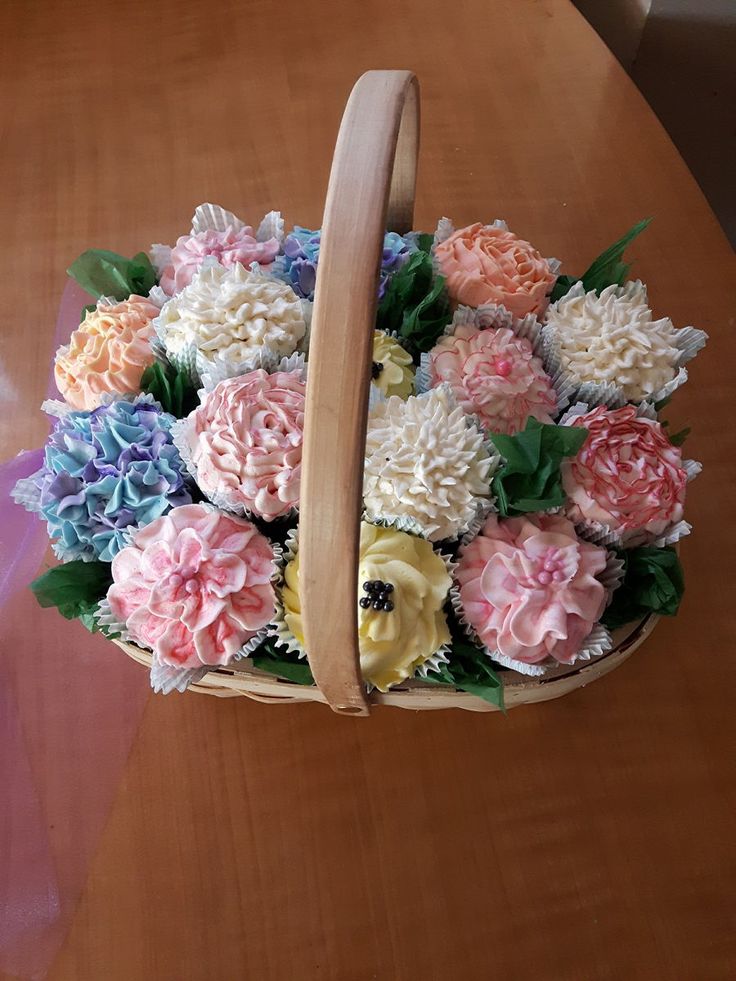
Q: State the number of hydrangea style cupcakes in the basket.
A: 2